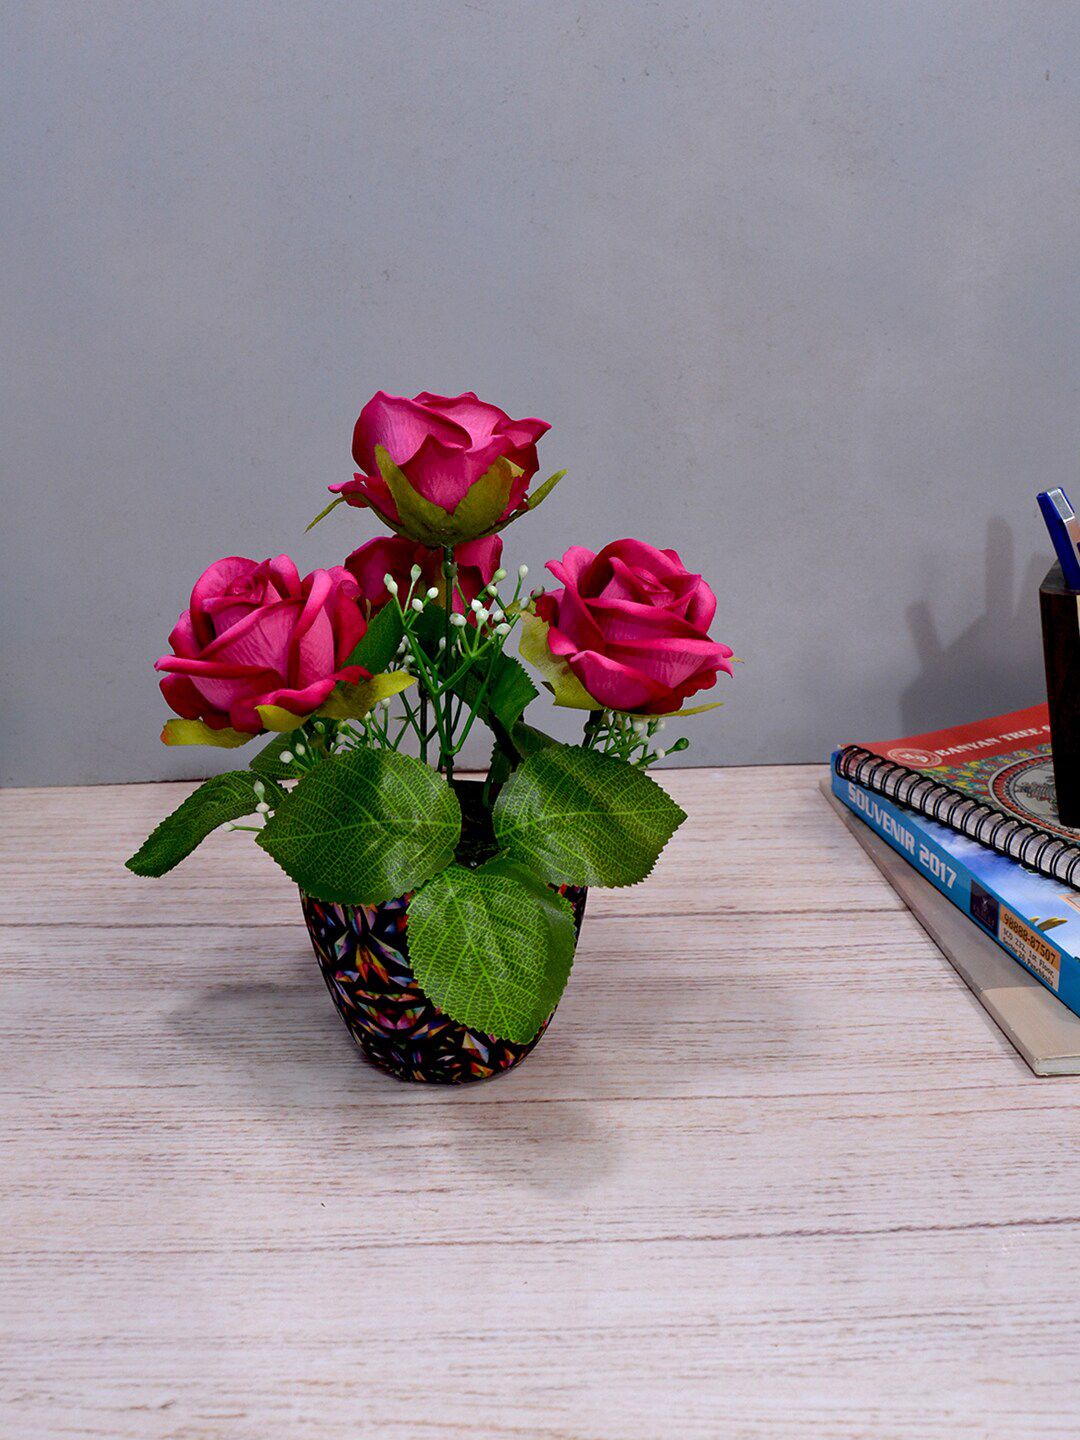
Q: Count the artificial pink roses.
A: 4